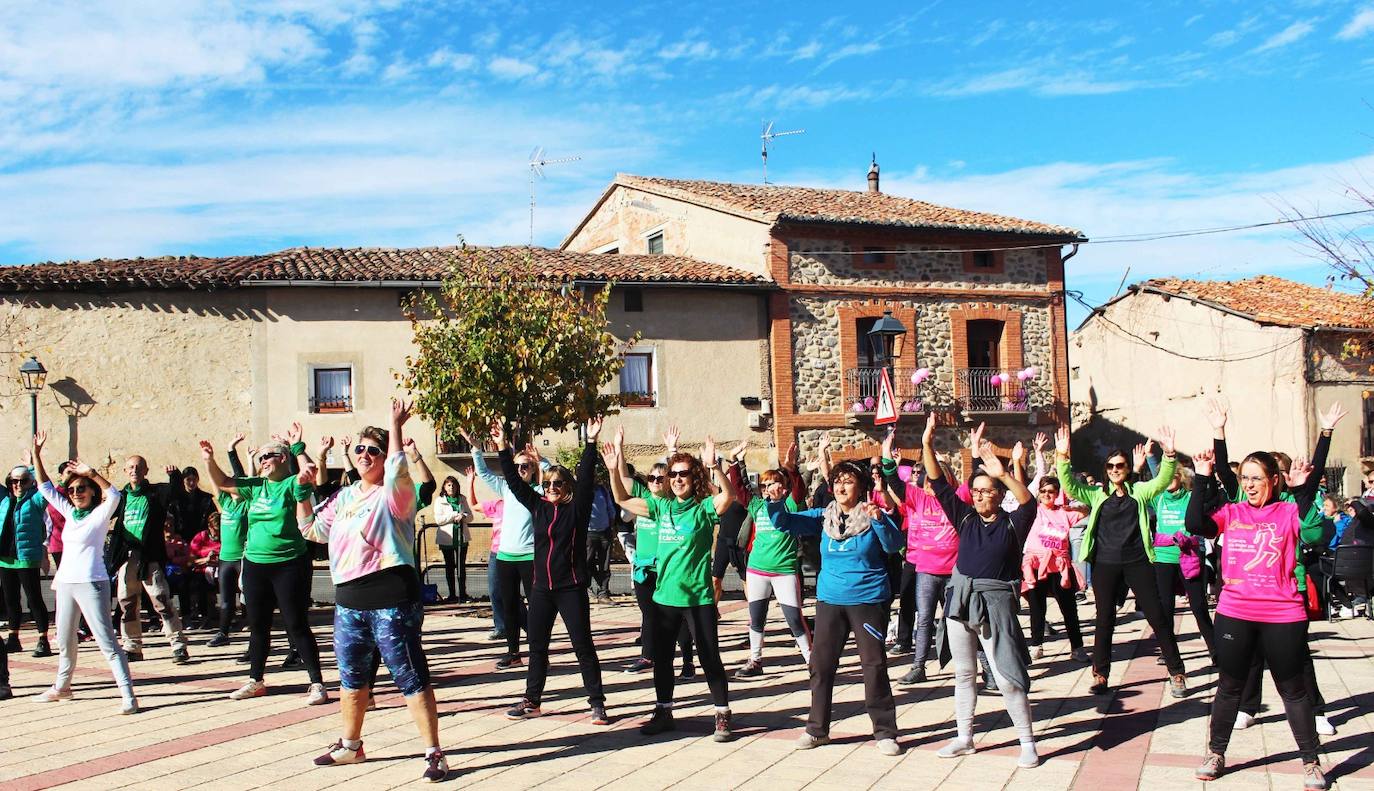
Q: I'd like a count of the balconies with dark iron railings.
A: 2